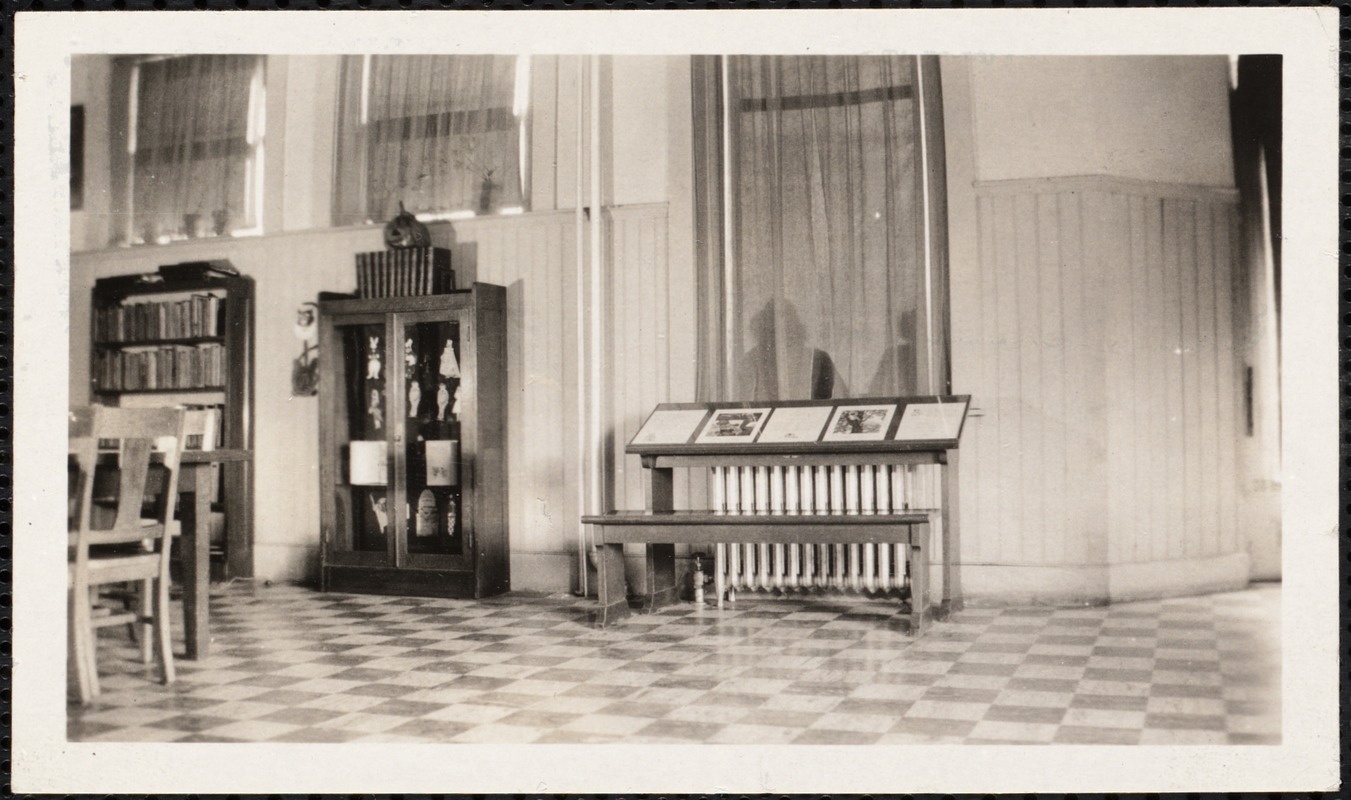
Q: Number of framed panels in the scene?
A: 5